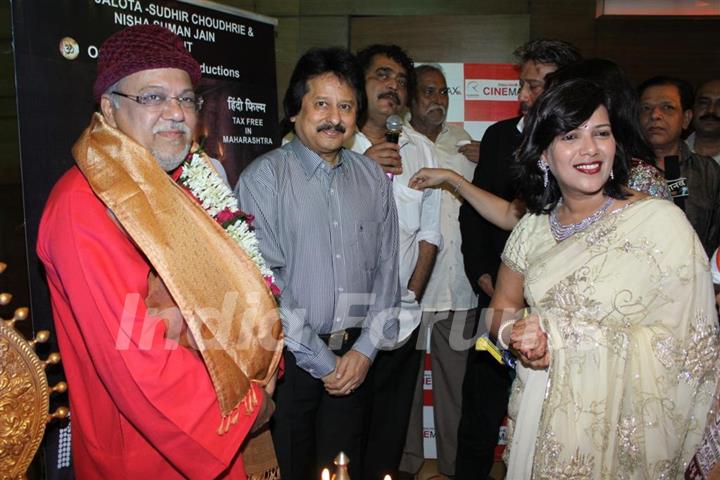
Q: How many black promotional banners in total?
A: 1